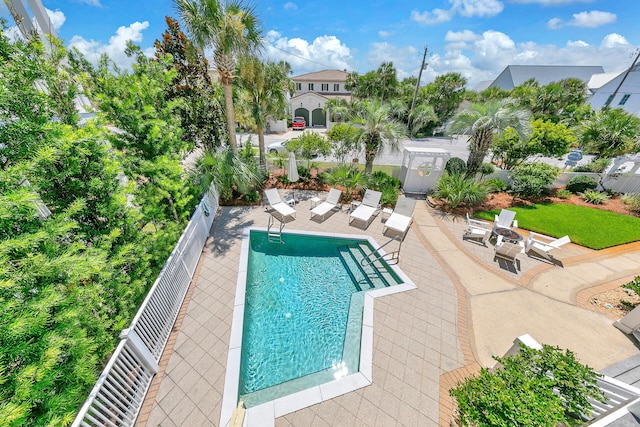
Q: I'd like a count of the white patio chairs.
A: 8